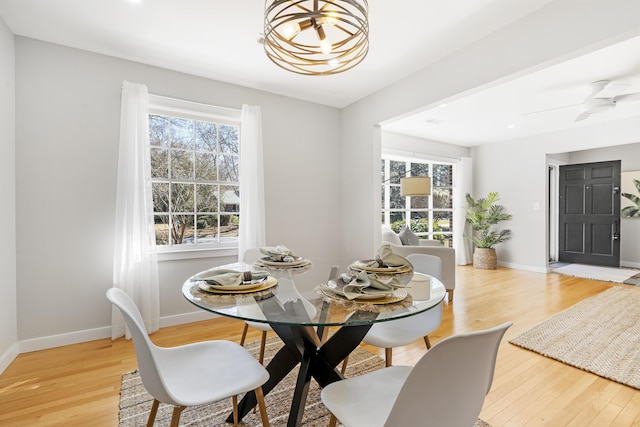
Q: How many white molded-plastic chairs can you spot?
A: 4